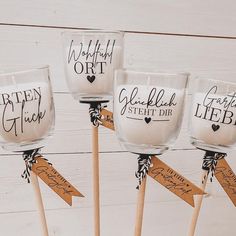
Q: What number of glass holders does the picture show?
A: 4